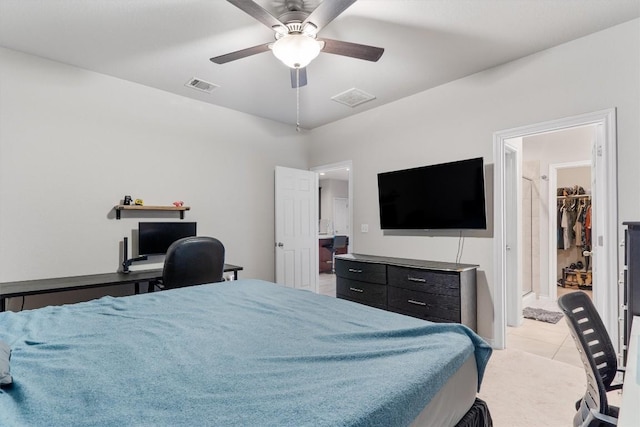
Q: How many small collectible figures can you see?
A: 3